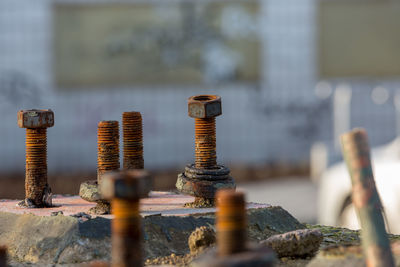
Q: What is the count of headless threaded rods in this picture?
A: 3